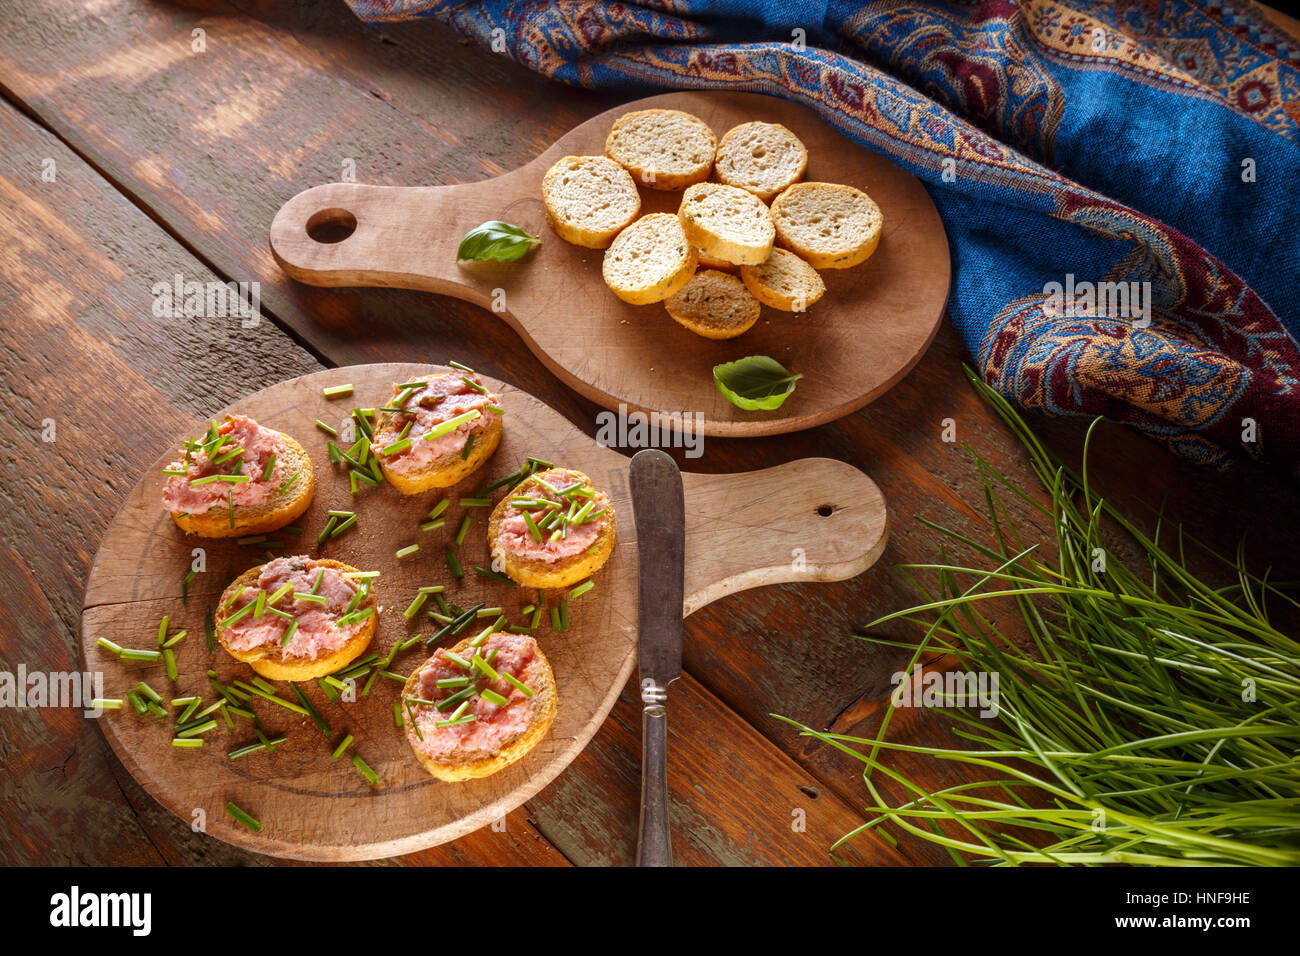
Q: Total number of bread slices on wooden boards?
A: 14